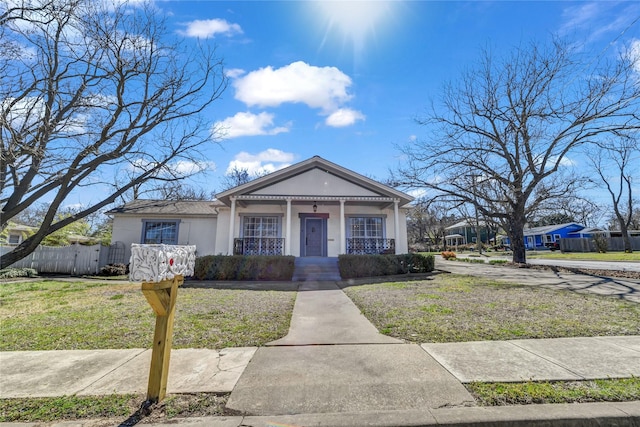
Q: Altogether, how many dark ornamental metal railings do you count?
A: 2